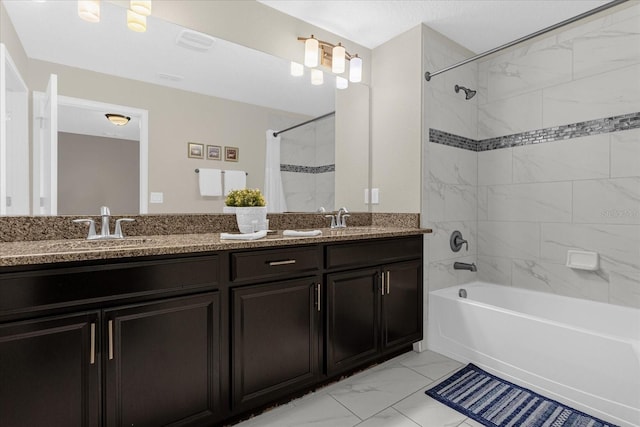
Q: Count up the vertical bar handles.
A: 5